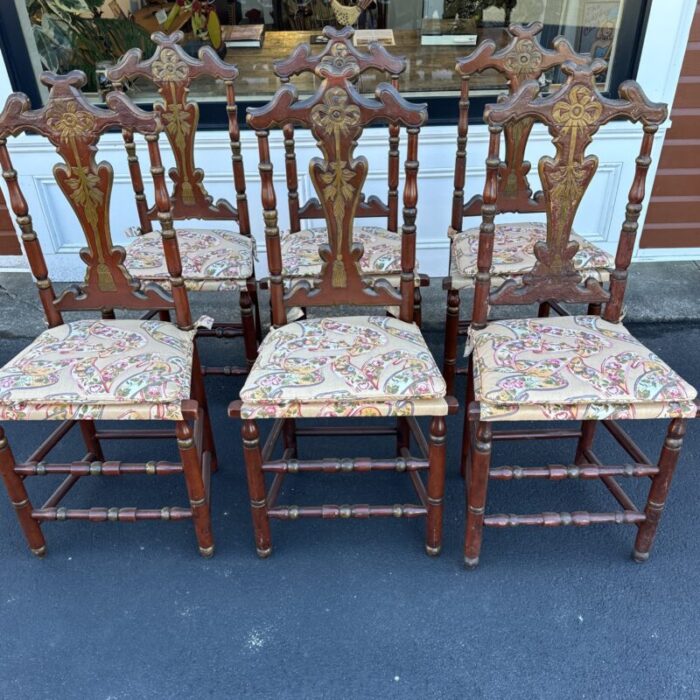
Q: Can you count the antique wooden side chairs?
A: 6